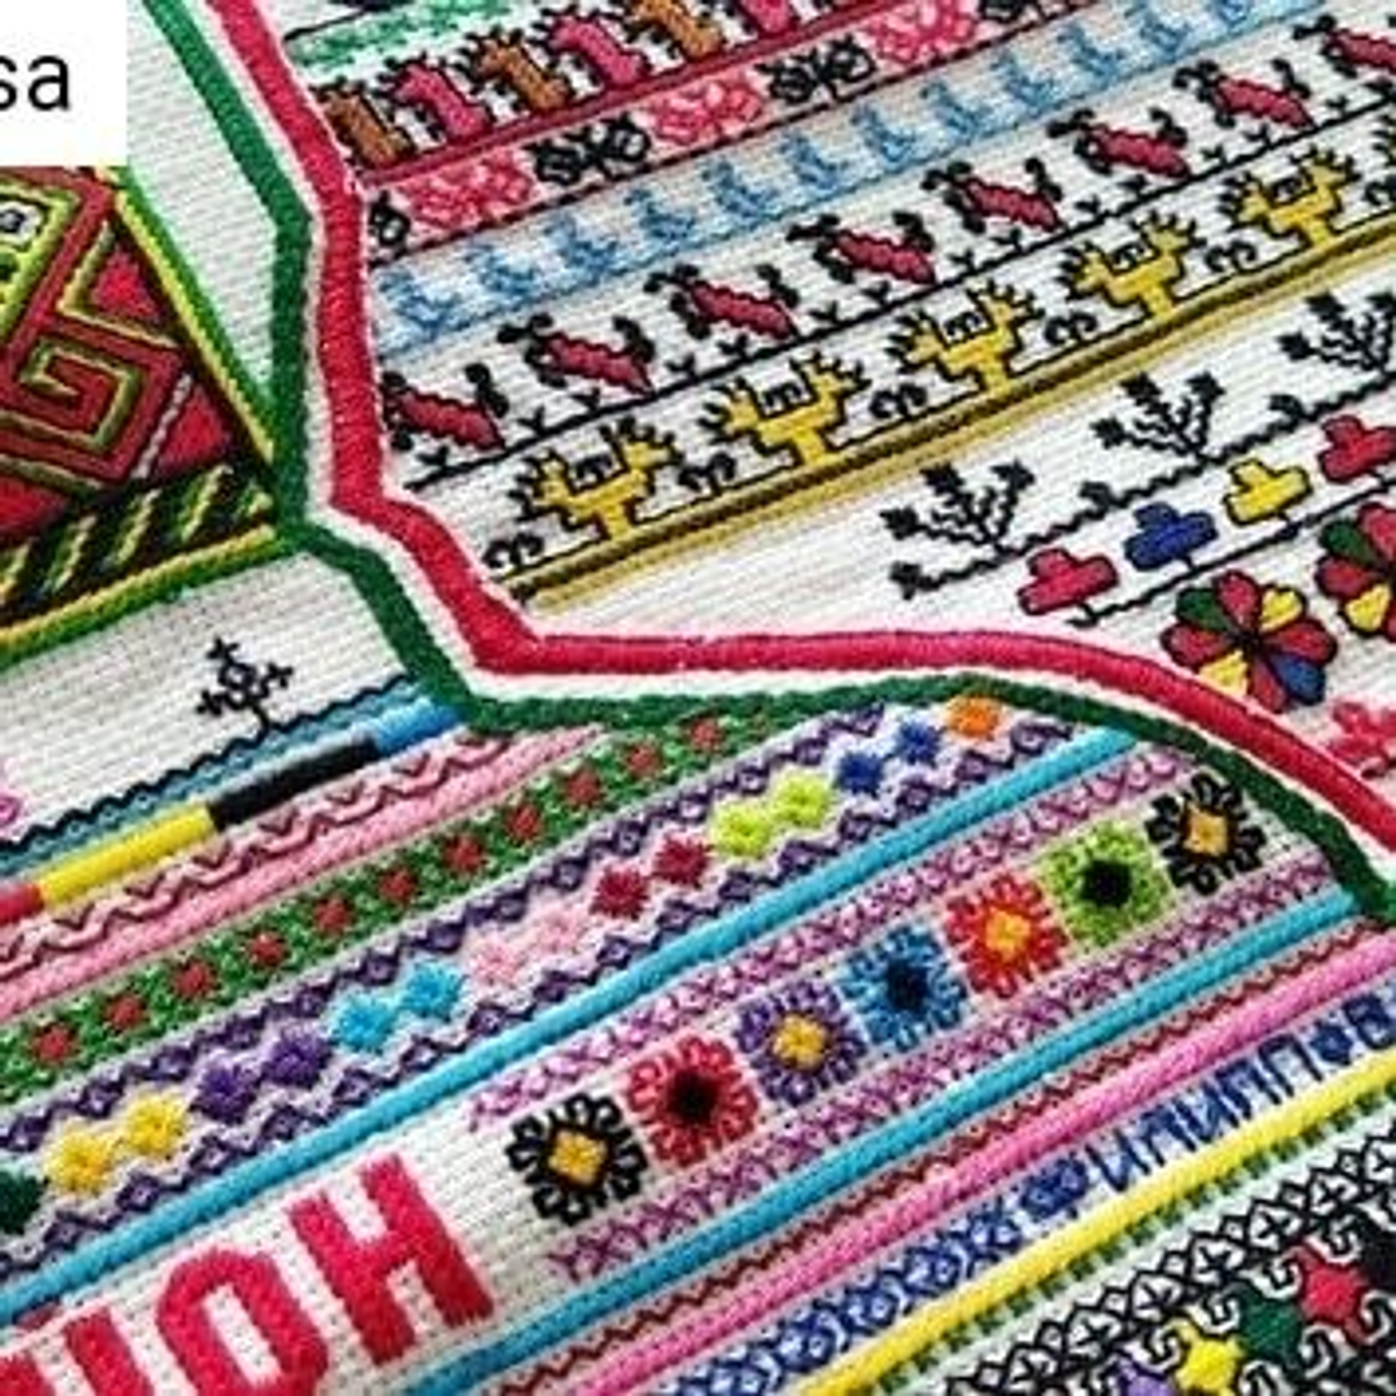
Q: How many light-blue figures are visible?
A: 12